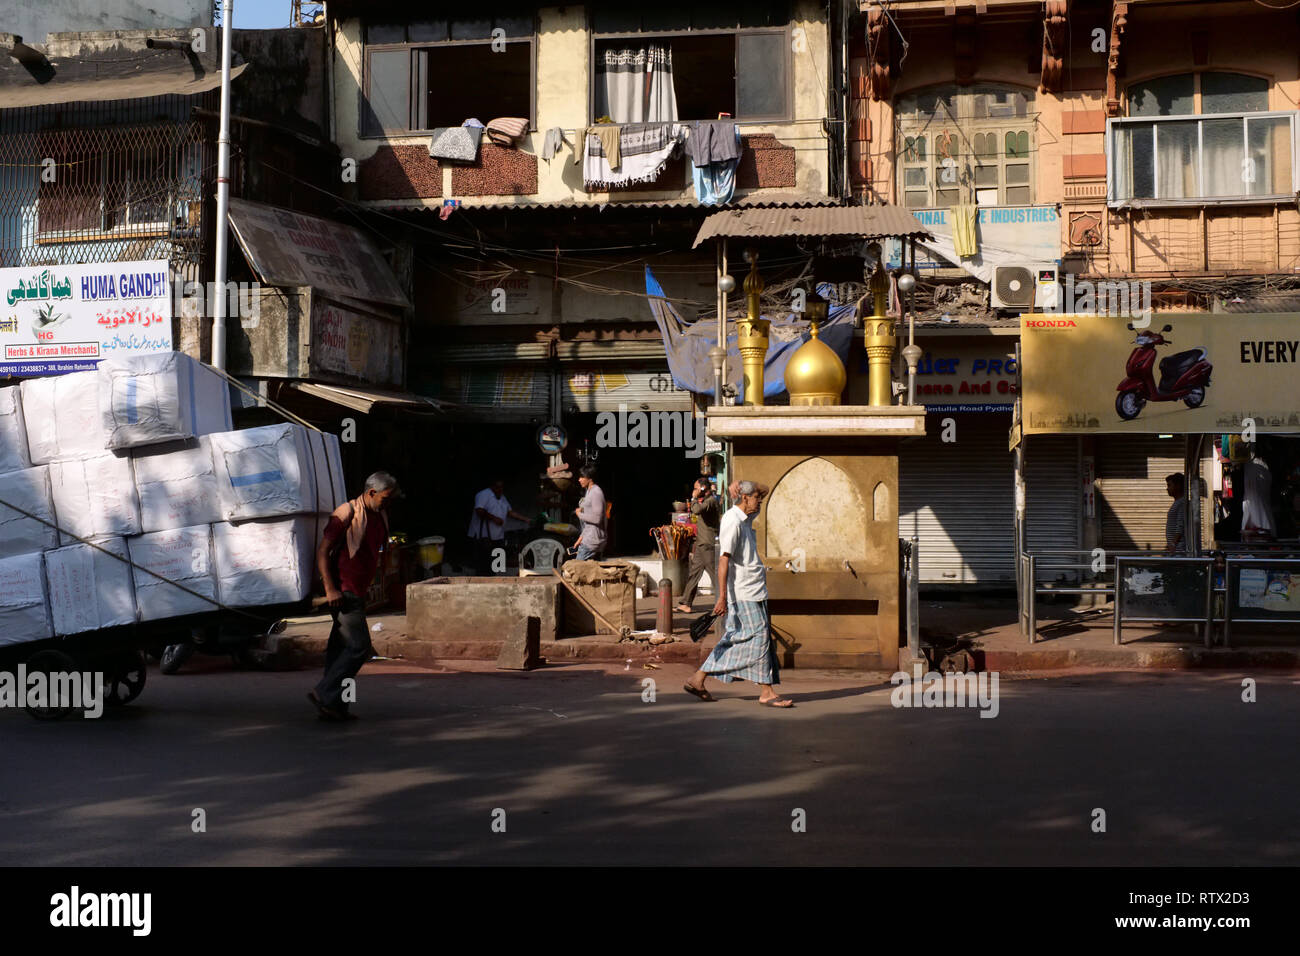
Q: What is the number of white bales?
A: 11